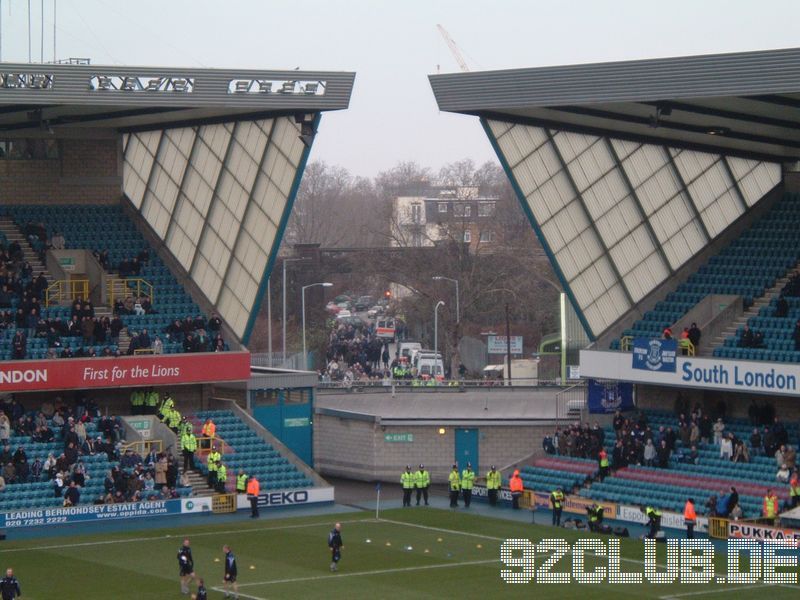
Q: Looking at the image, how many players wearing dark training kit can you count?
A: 5